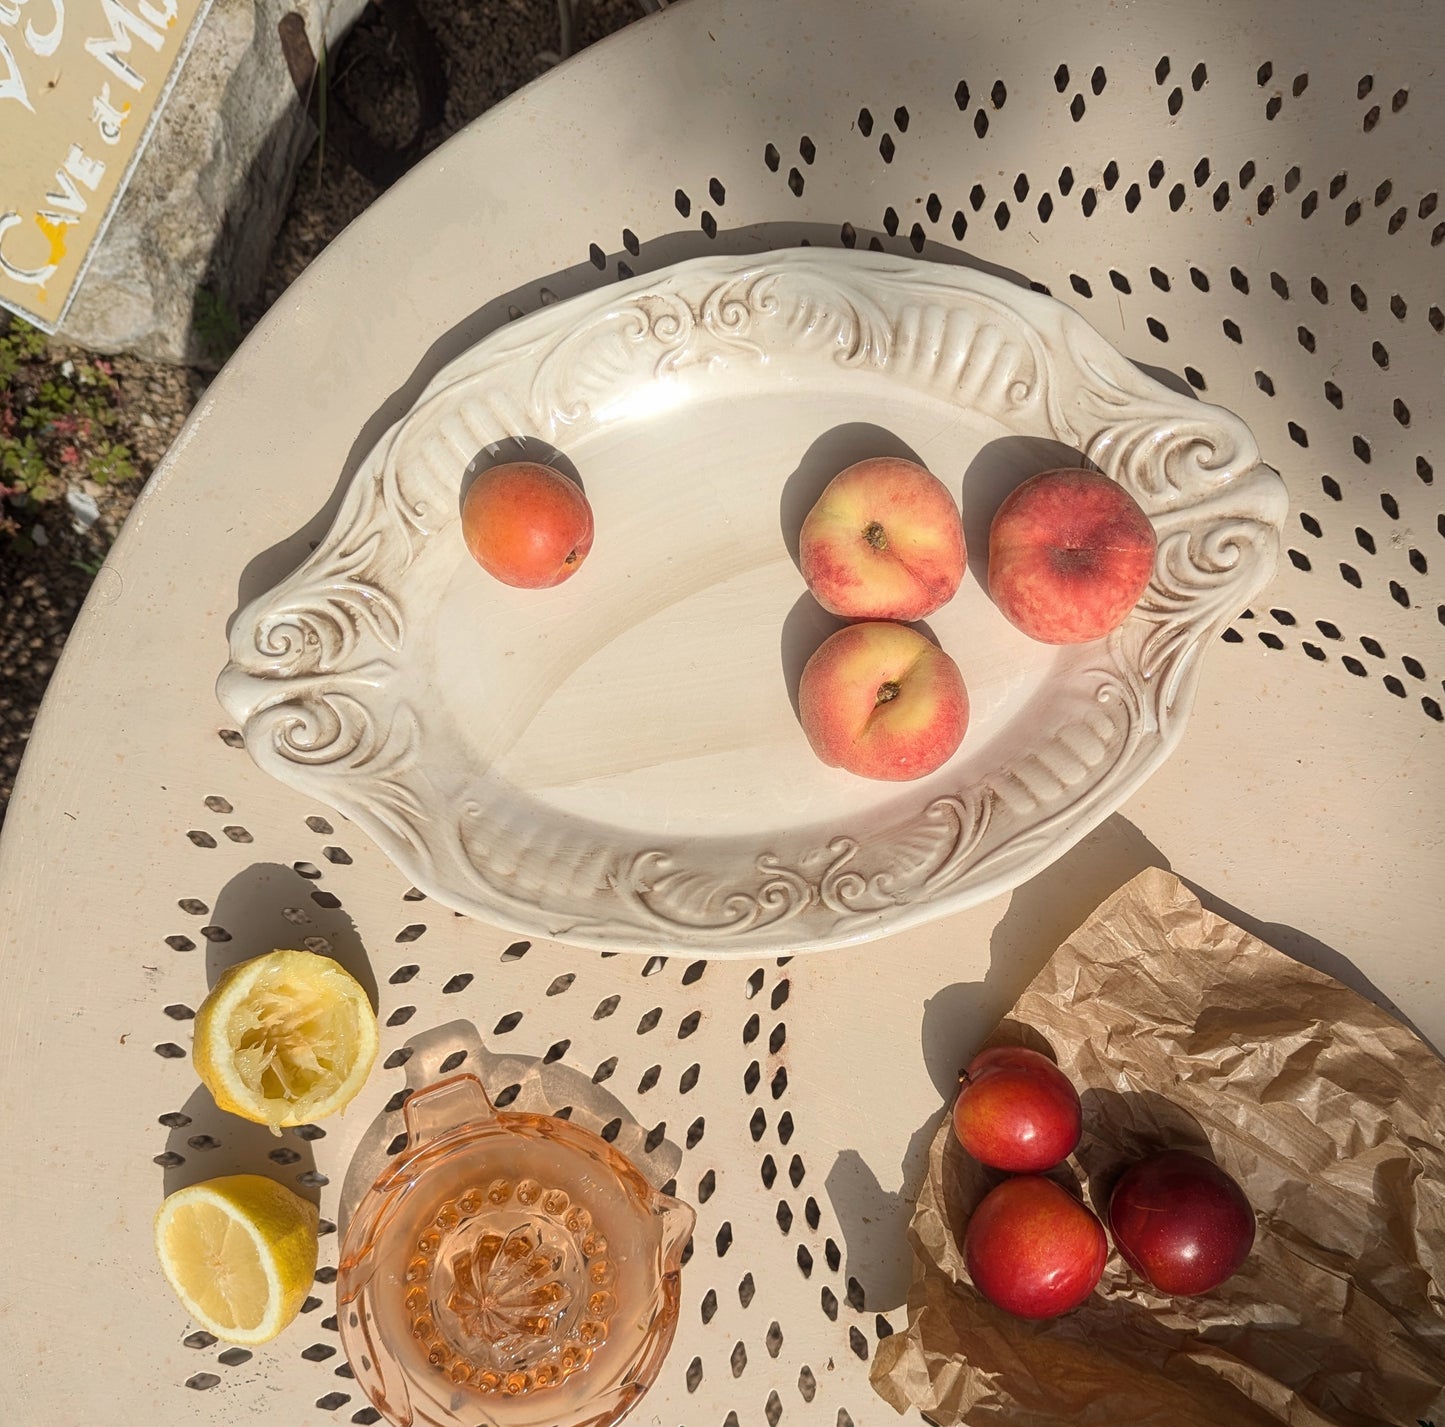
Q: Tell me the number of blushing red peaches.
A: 3